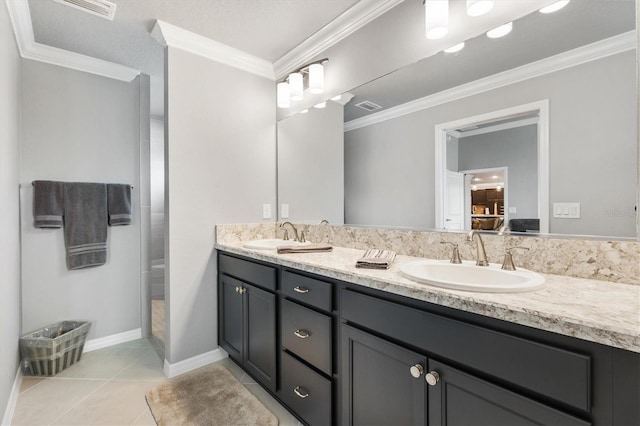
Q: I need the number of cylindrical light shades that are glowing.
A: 5